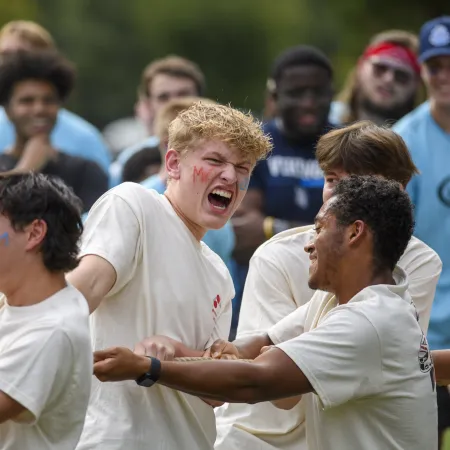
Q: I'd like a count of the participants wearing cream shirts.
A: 4